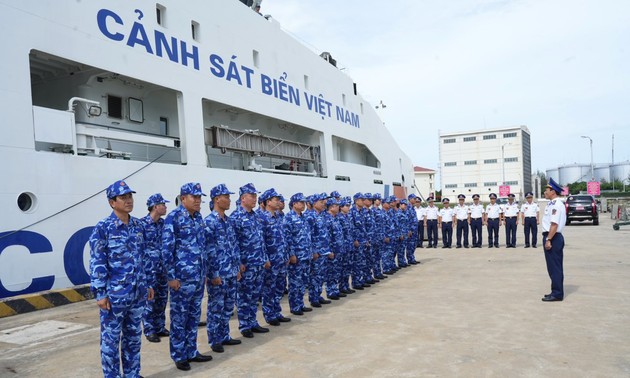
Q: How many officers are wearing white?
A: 9